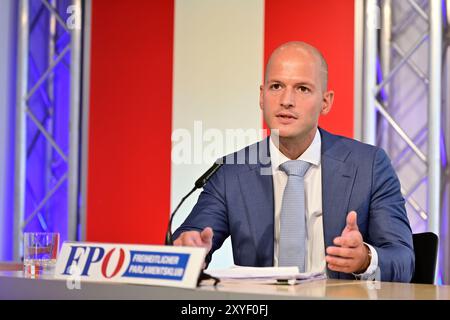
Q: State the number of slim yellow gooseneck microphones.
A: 0